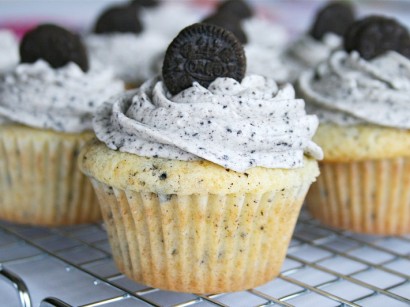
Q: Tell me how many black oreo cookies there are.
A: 8